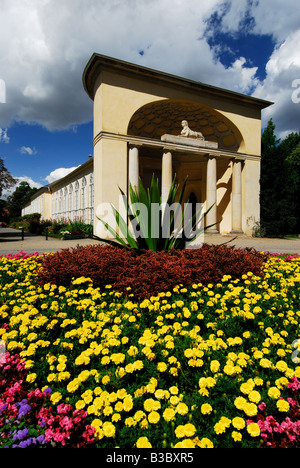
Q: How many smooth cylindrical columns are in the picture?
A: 4